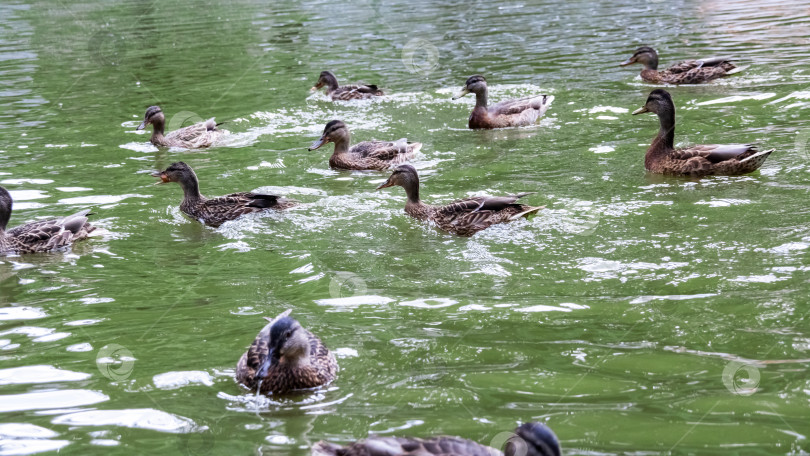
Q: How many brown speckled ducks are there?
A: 11